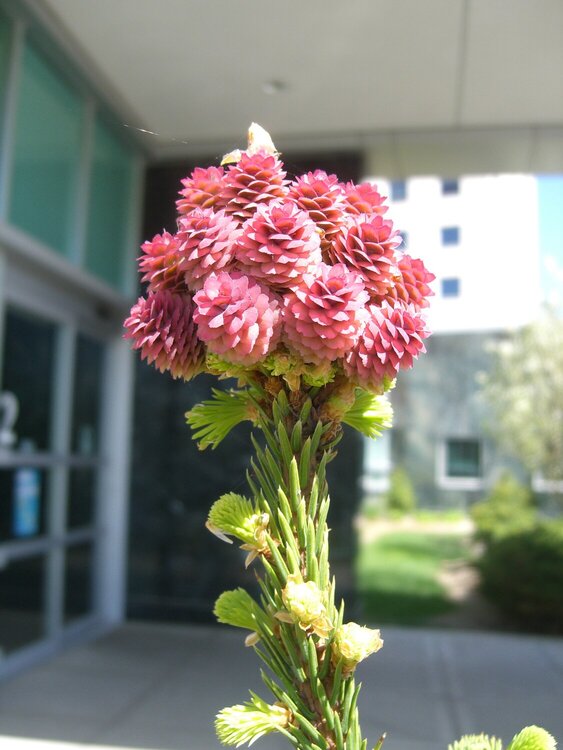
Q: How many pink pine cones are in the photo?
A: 13